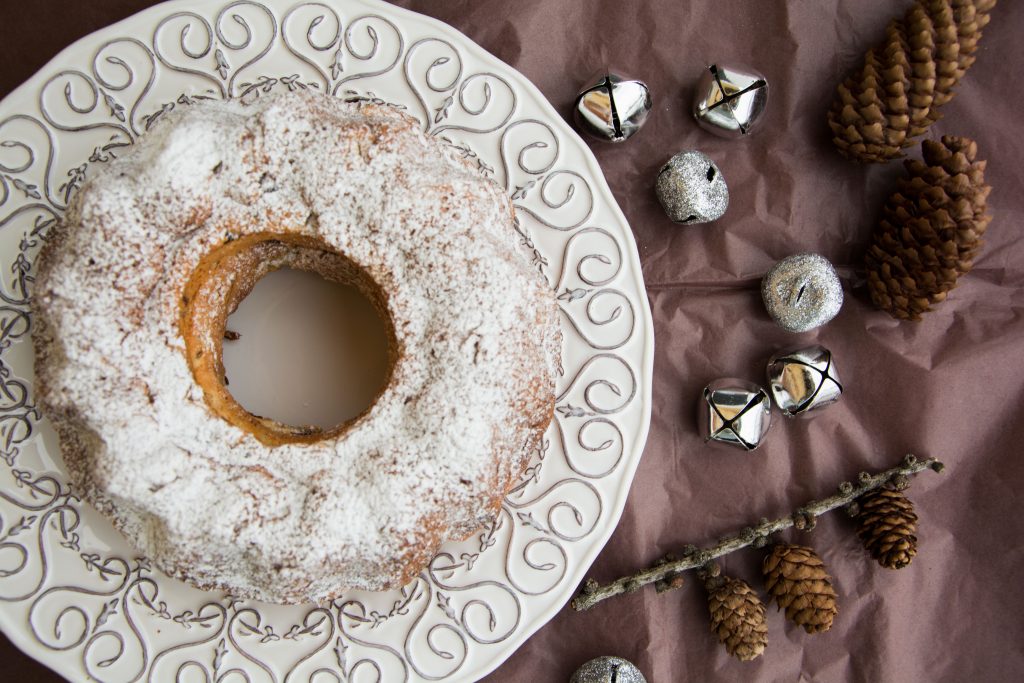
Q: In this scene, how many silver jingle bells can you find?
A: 7